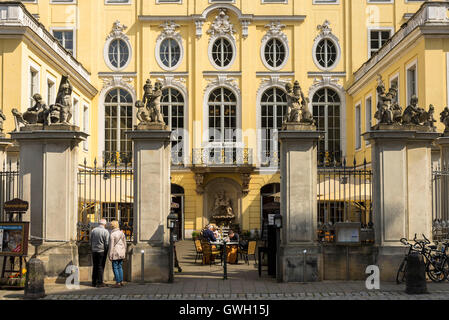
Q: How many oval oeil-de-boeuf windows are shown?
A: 5